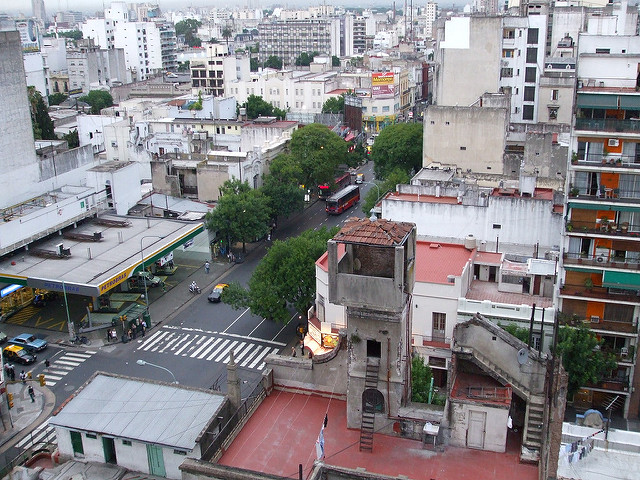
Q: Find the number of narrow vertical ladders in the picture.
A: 2